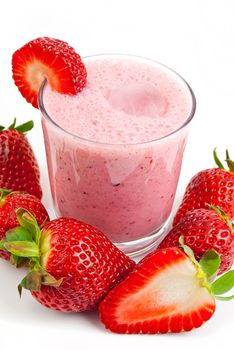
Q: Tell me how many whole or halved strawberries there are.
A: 7